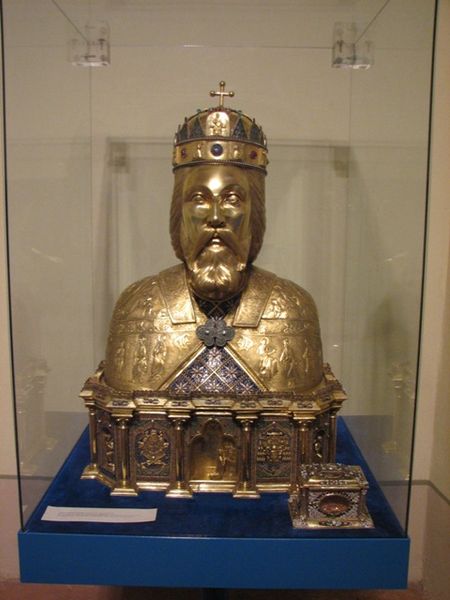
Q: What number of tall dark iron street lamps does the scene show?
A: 0